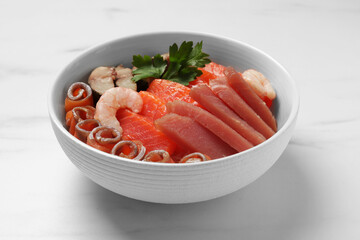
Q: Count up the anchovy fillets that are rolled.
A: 7